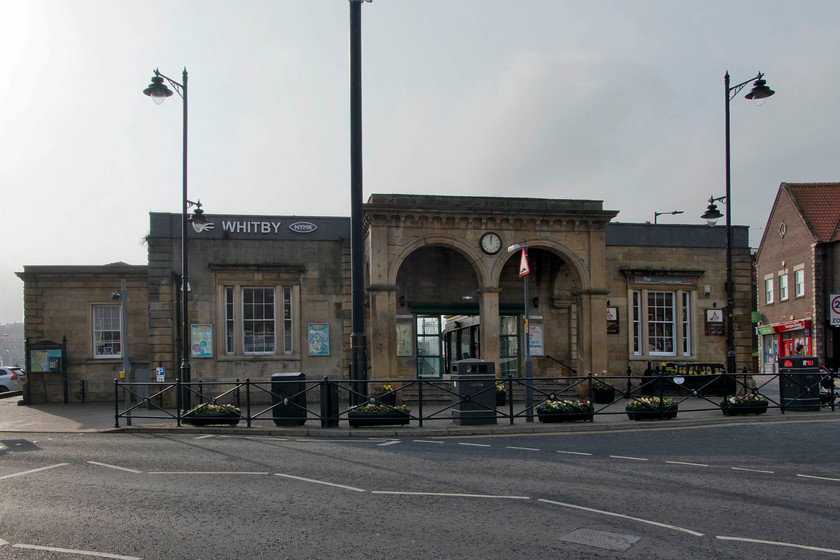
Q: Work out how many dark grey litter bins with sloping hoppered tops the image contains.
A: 2